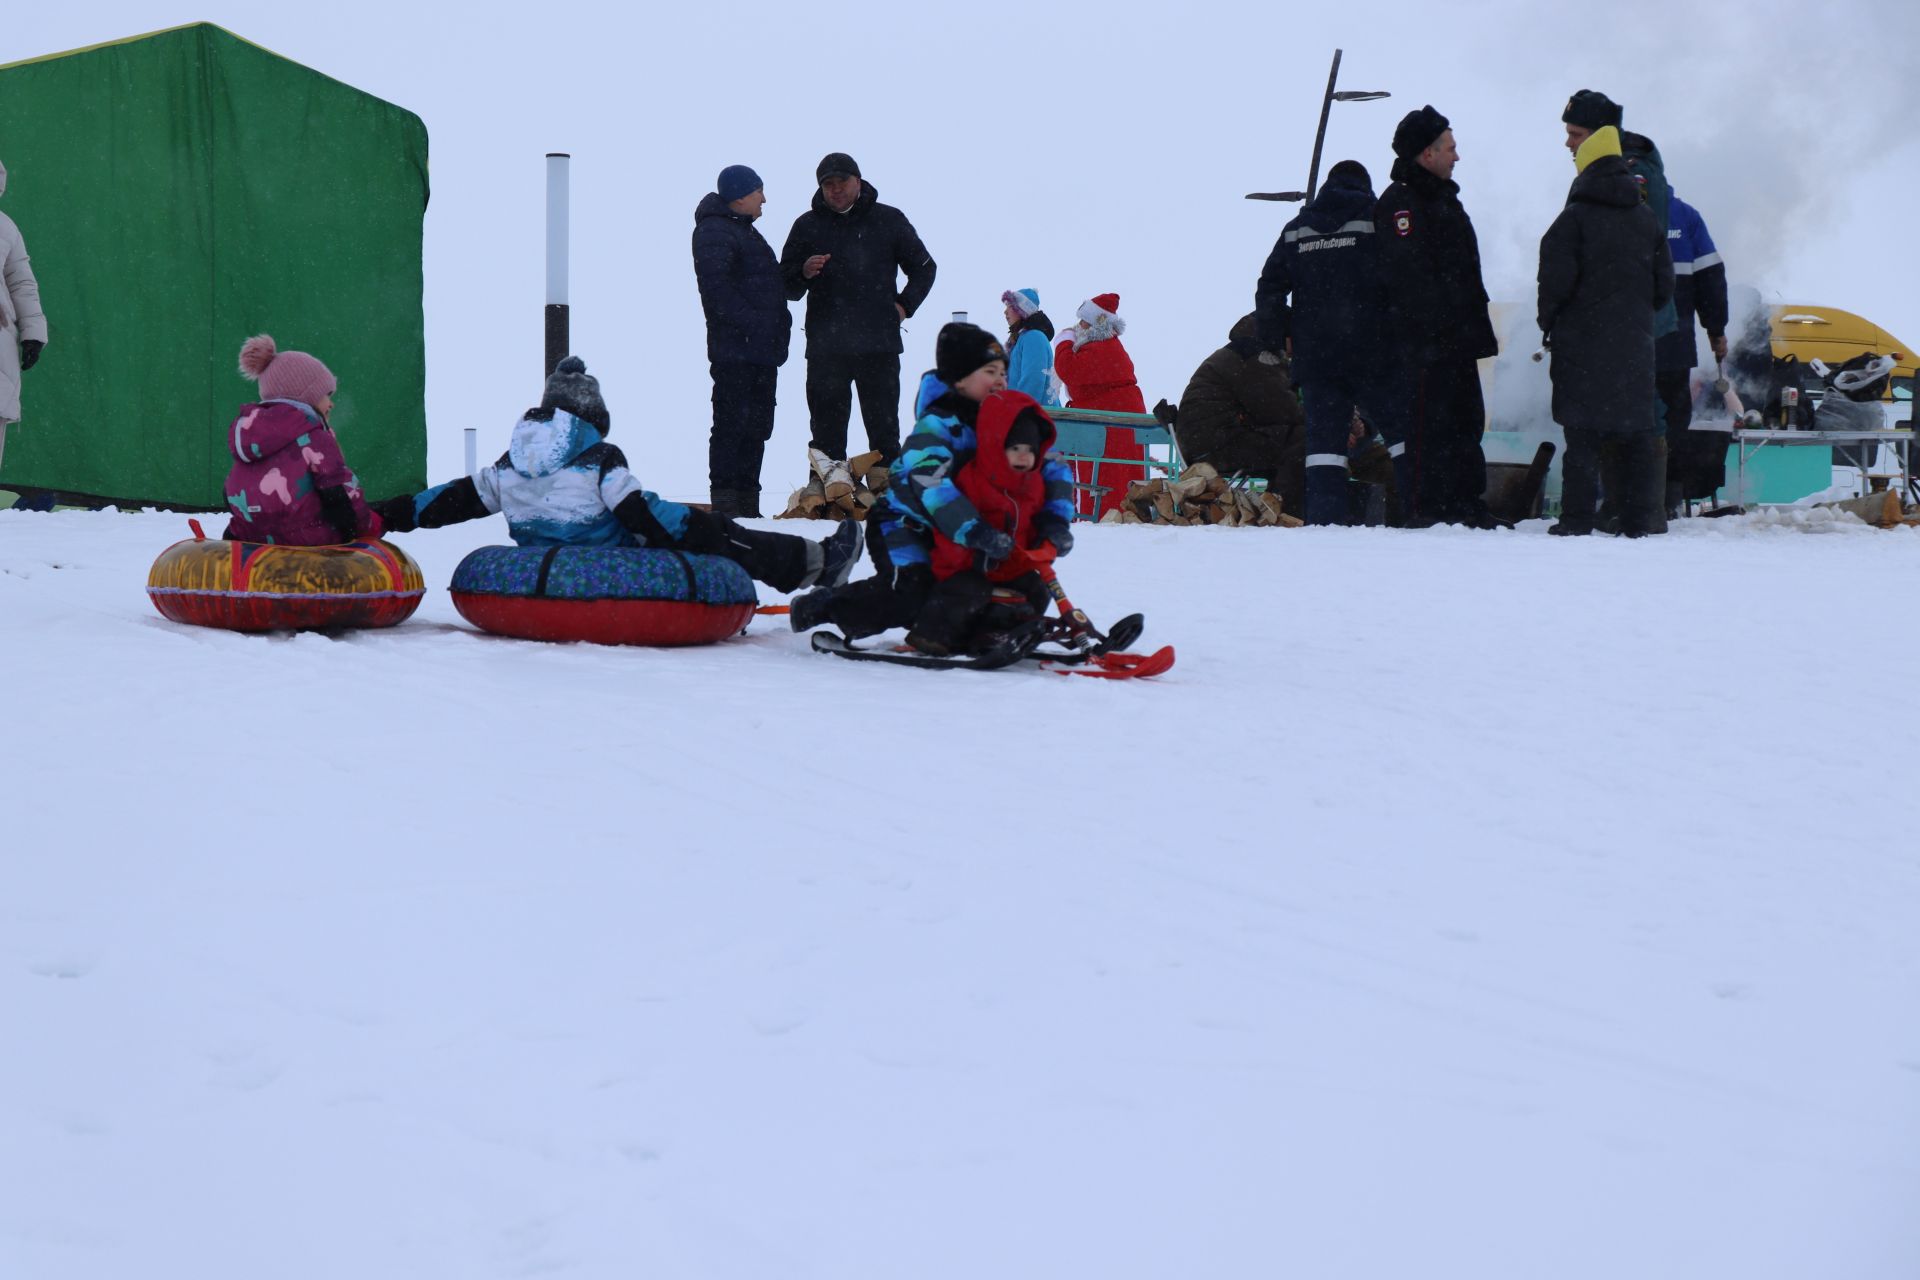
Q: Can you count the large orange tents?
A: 0